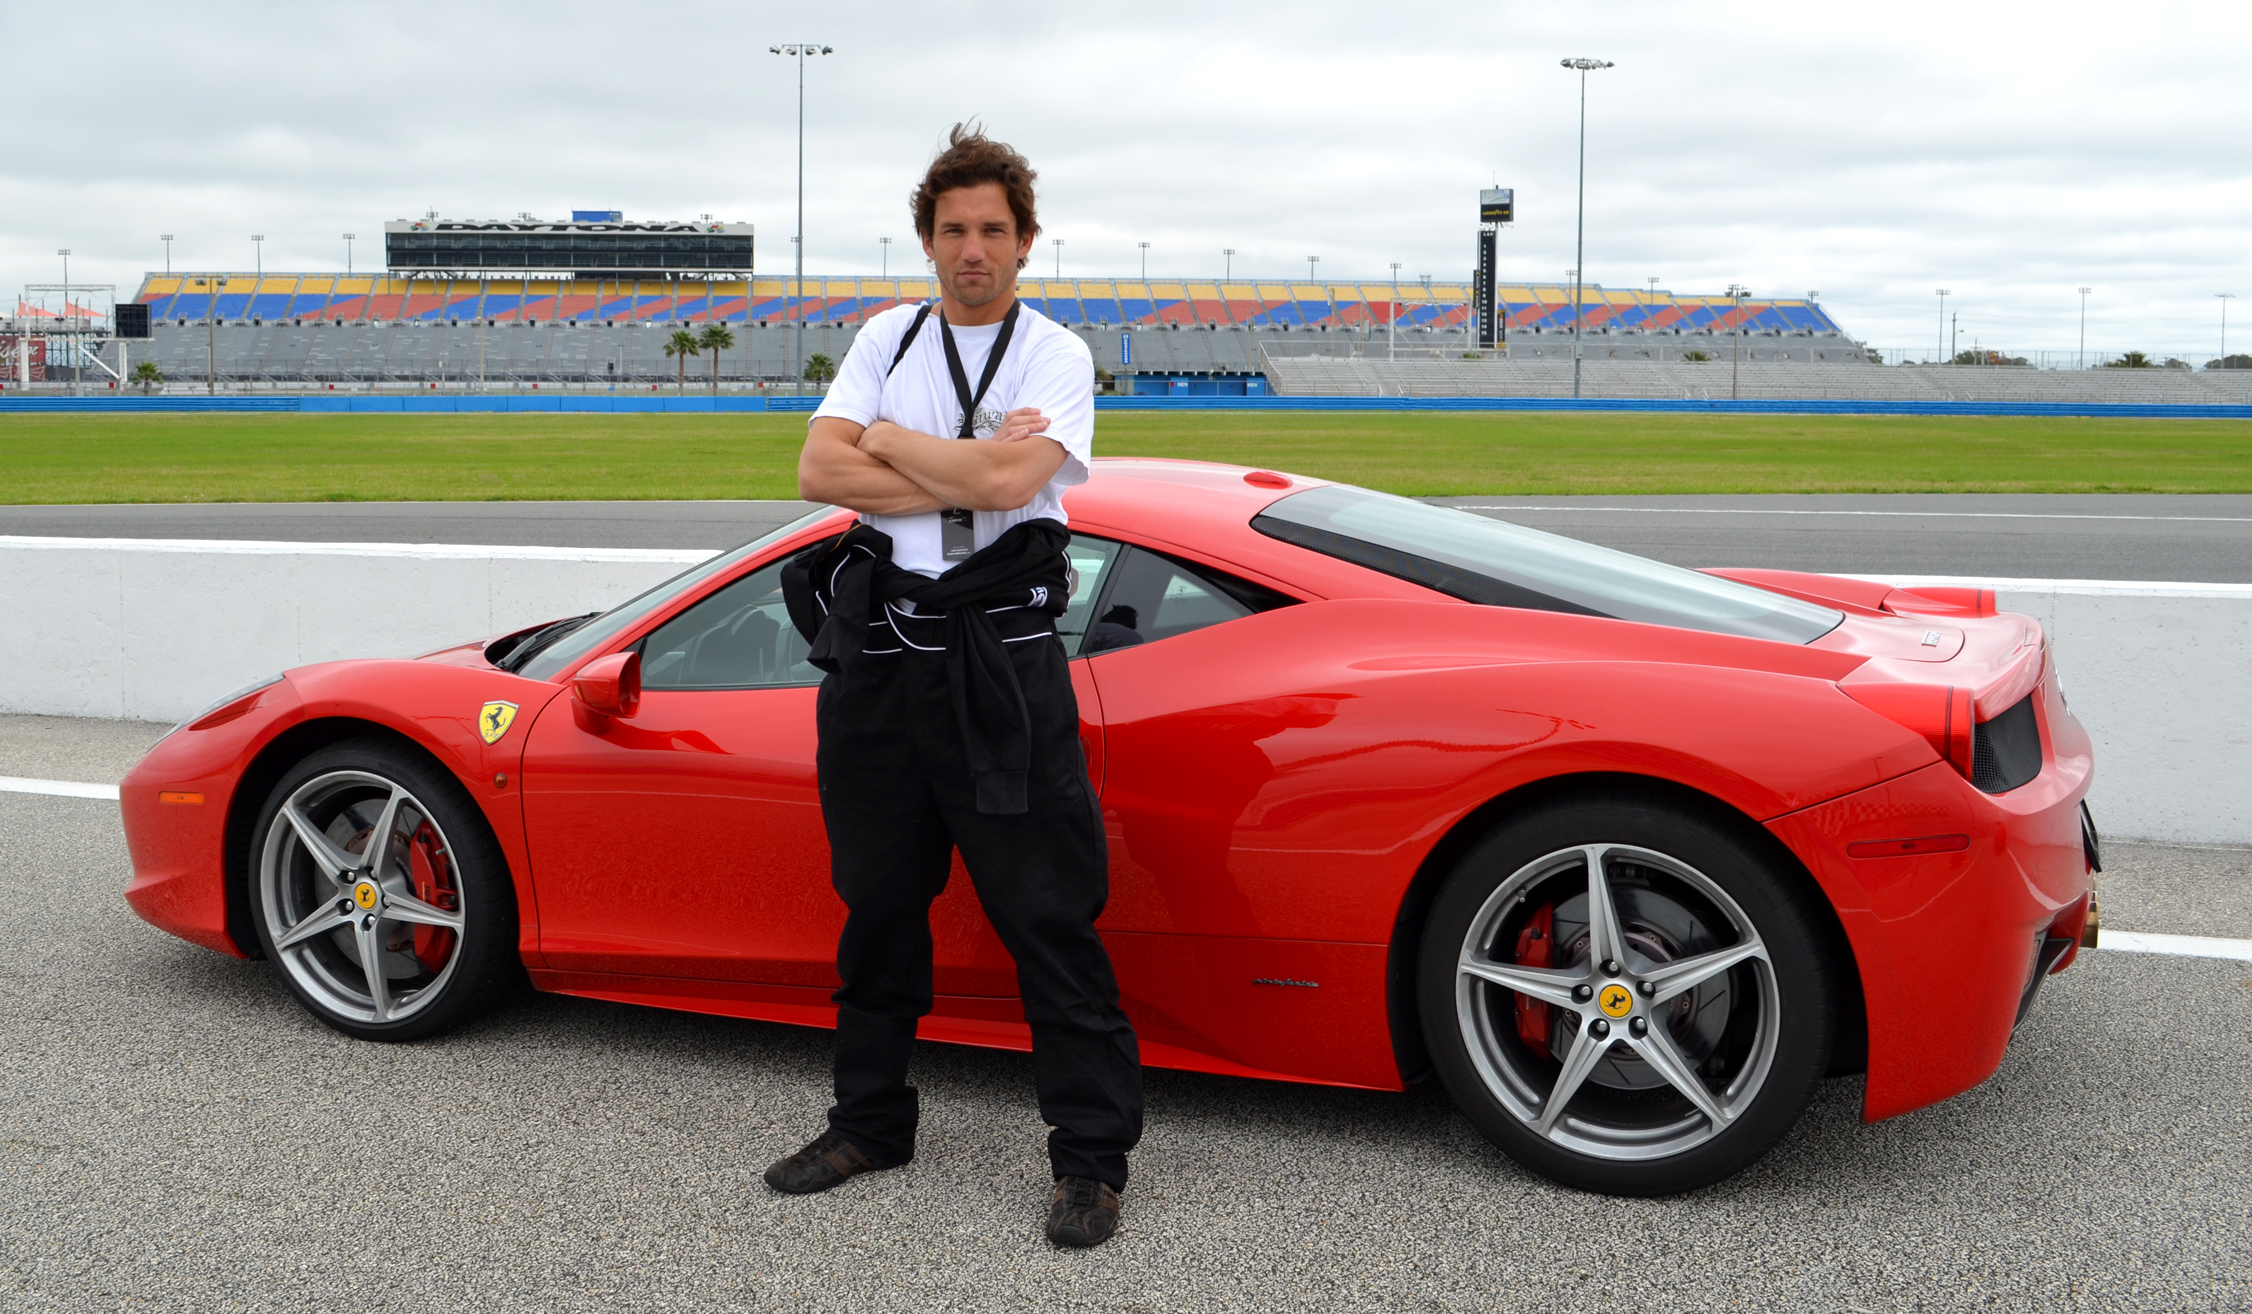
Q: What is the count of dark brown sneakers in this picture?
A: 2